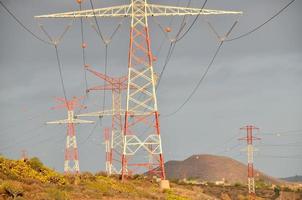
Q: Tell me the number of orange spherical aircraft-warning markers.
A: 4